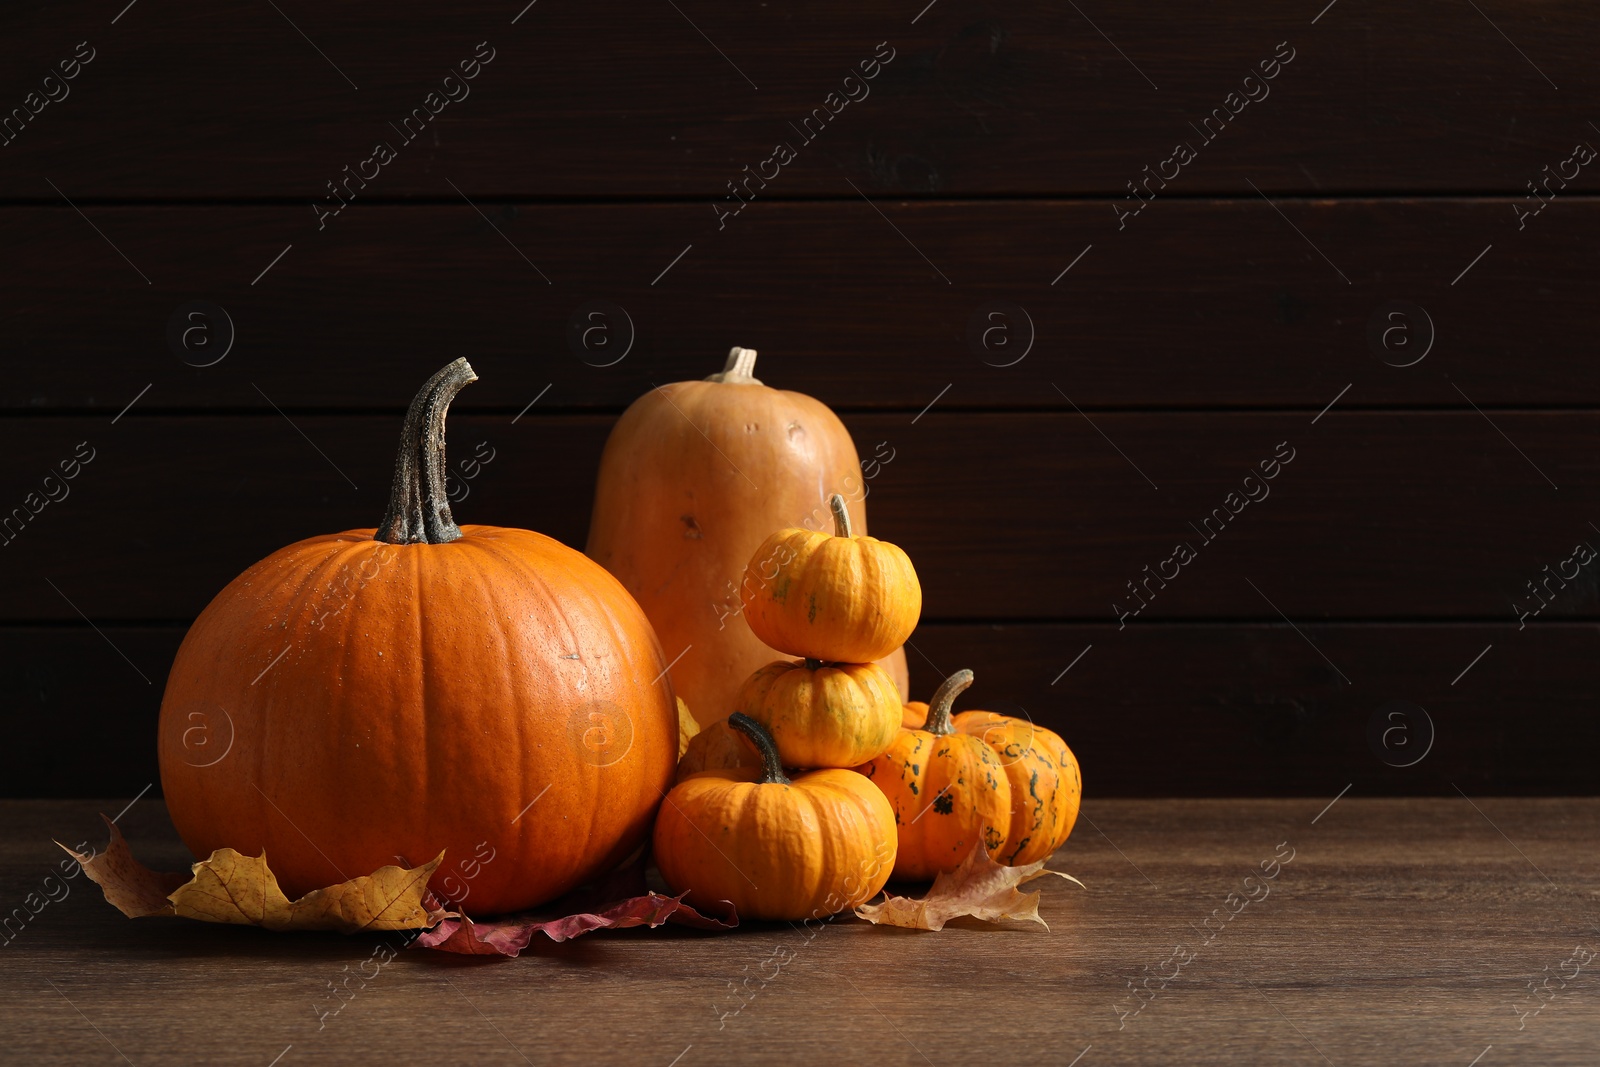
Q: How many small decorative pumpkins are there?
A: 4